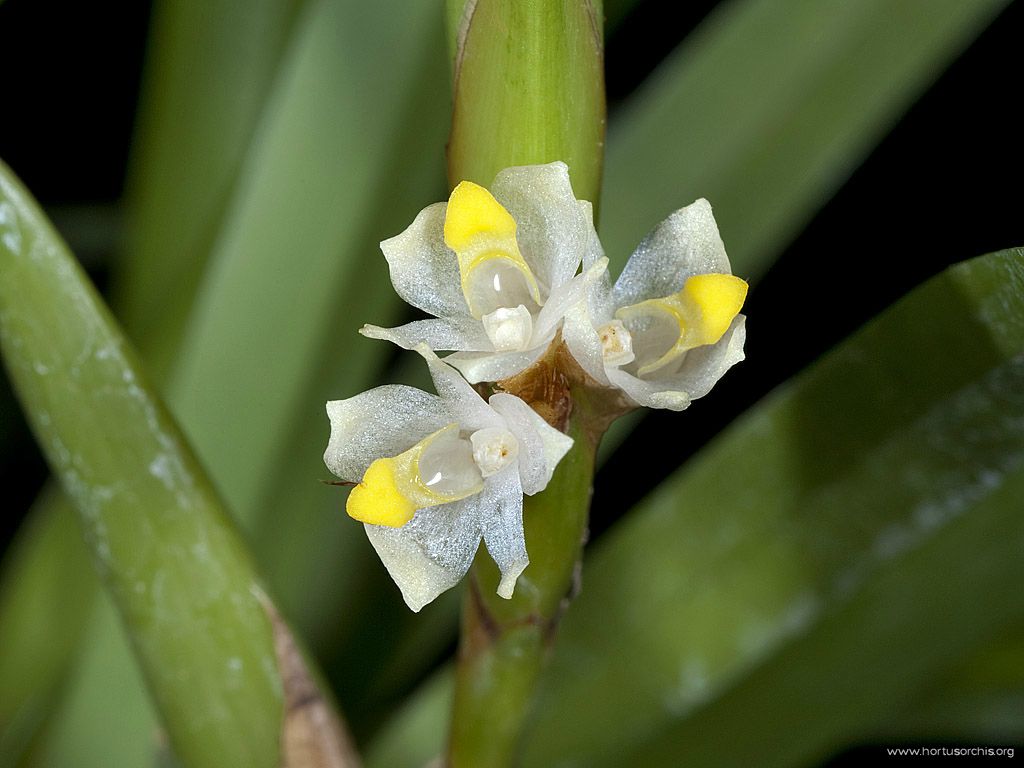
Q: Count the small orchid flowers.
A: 3